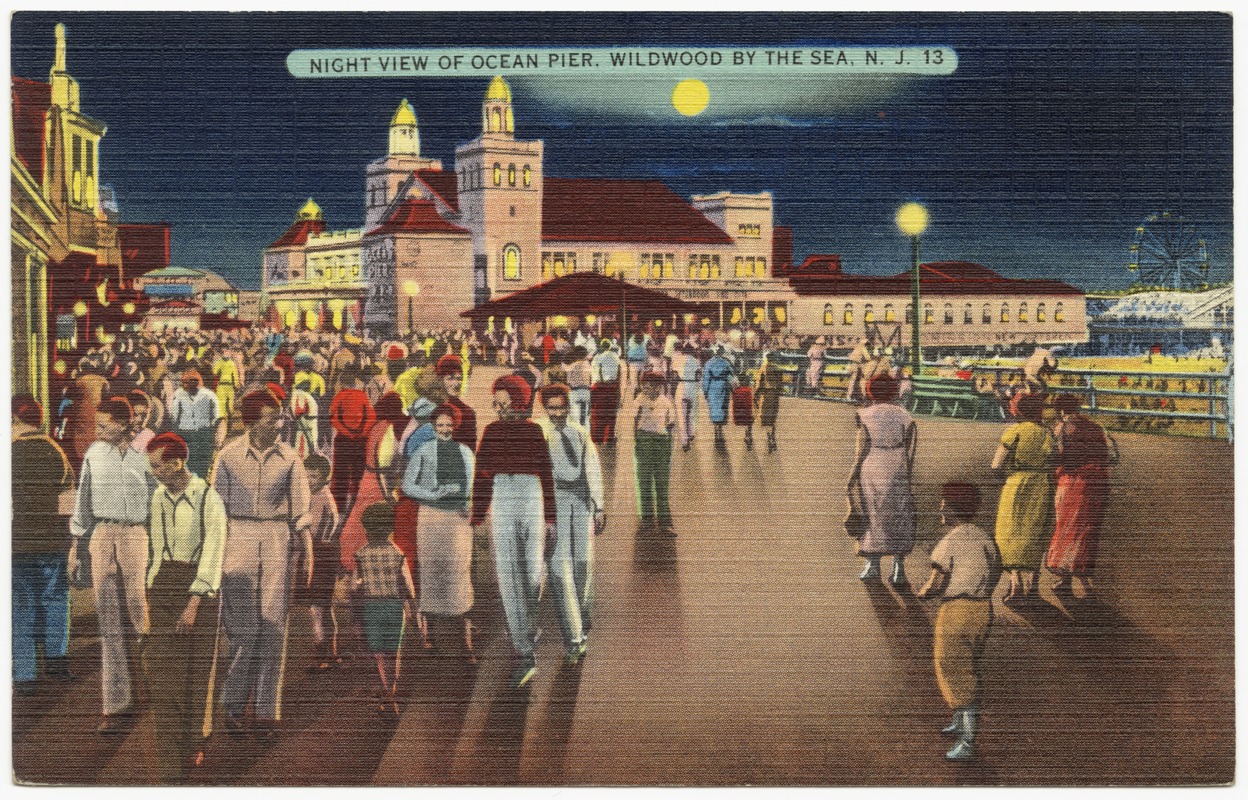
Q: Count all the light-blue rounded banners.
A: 1